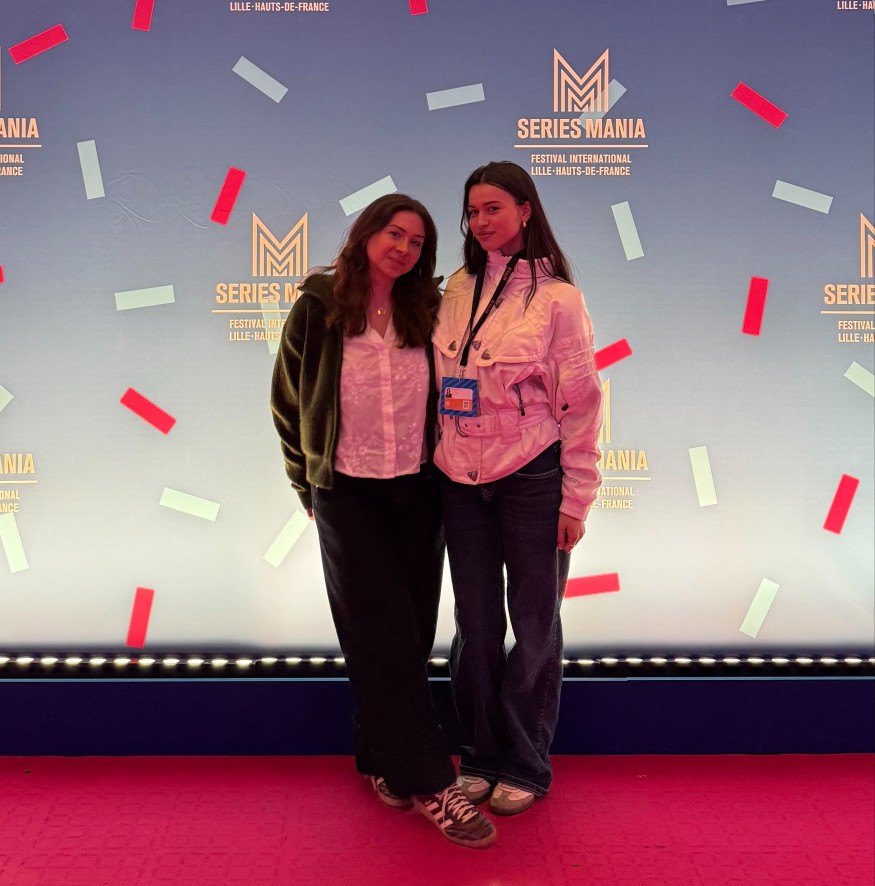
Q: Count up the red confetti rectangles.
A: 12